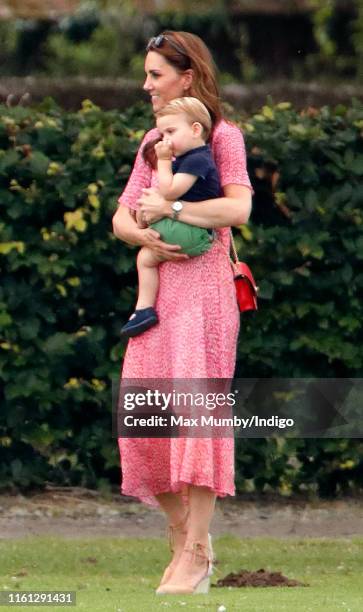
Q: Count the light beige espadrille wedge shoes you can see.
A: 2